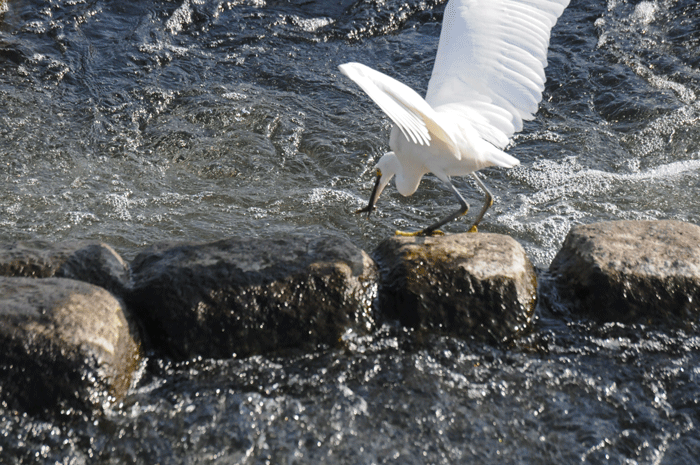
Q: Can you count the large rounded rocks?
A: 5